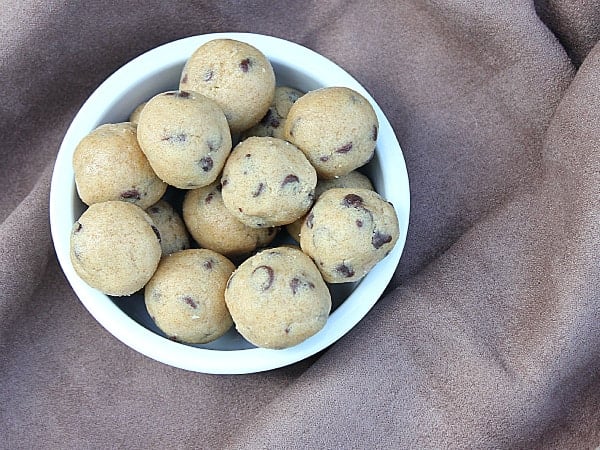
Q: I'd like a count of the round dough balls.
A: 14